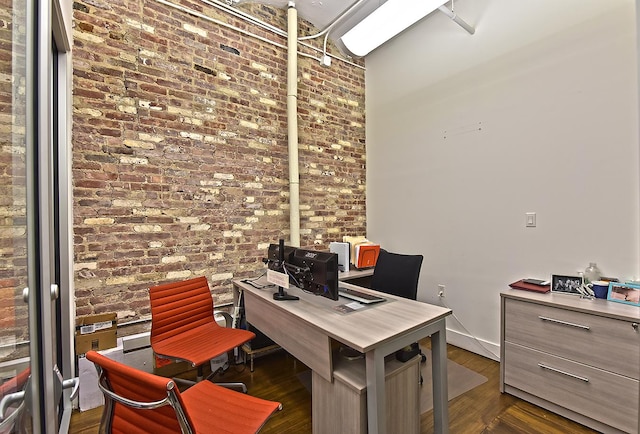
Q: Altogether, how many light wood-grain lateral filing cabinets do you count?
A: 1